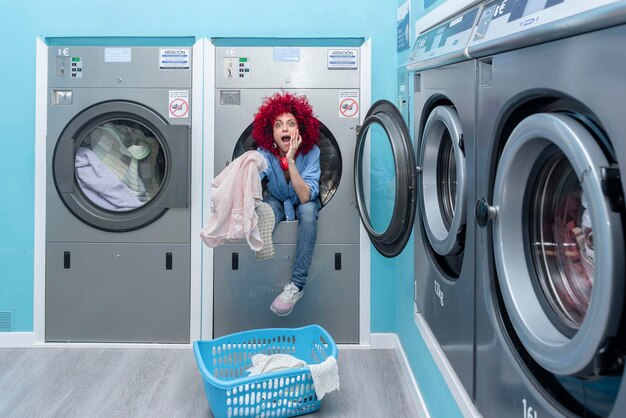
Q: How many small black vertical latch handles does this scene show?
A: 4